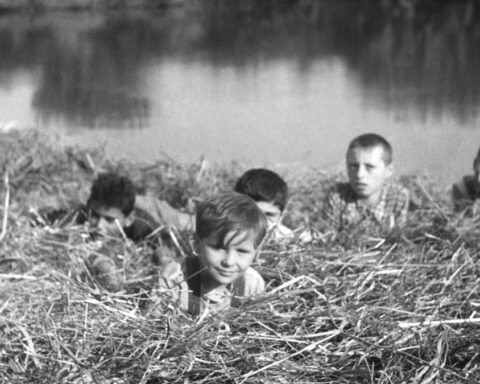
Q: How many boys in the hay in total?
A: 5